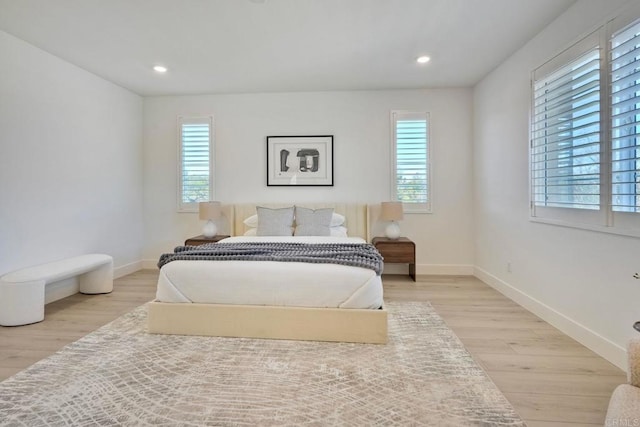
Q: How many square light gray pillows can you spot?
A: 2